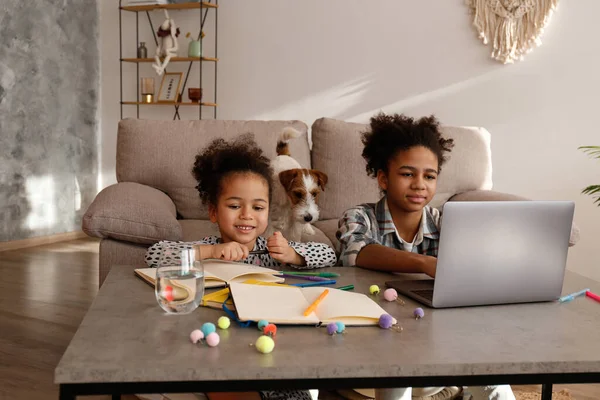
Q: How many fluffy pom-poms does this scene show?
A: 13